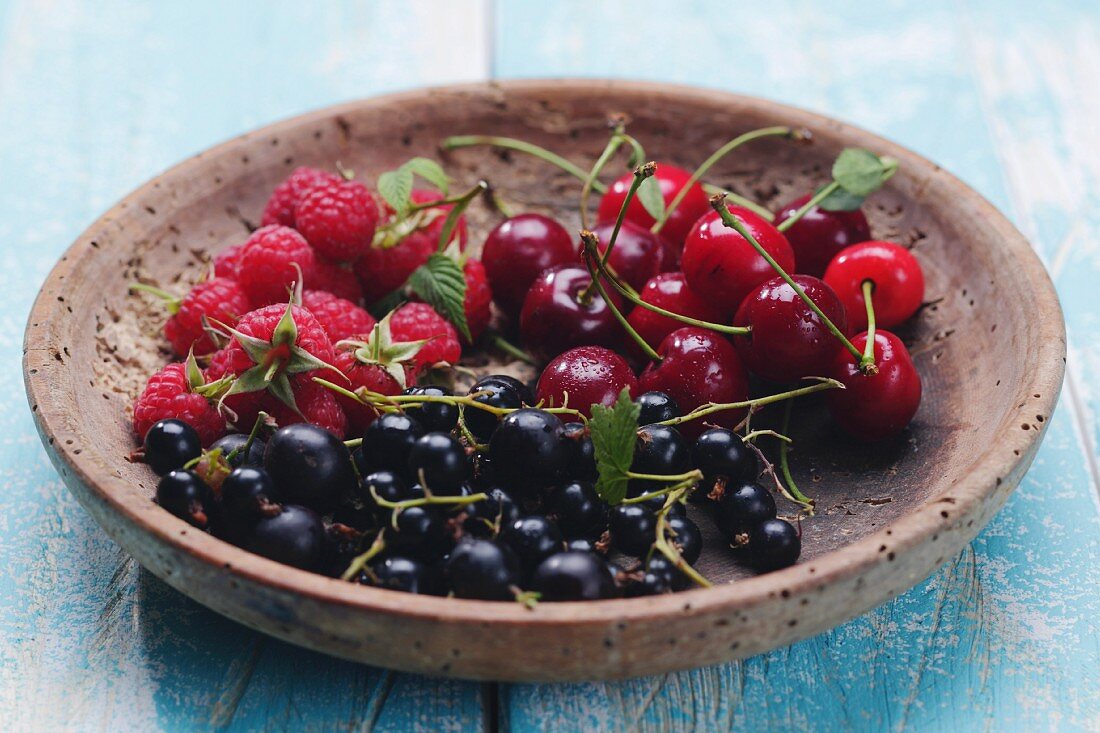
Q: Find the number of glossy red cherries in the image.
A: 12